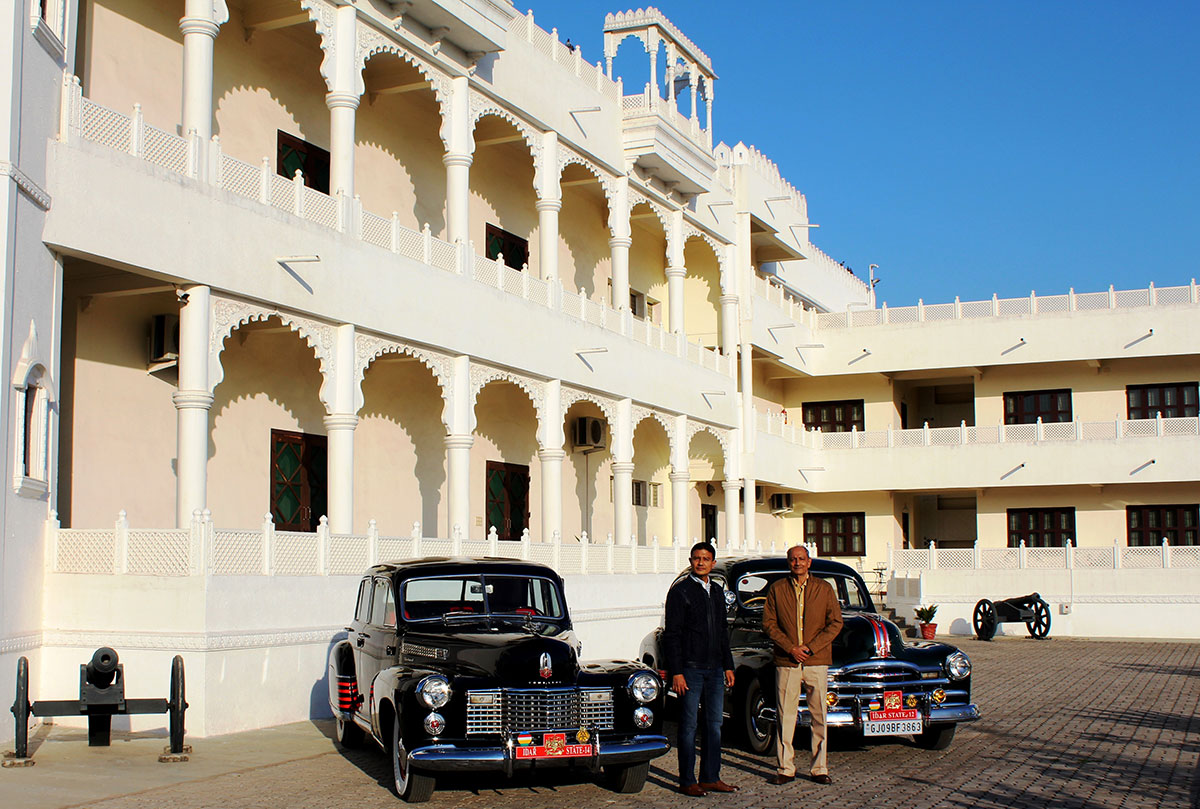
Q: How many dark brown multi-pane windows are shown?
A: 6